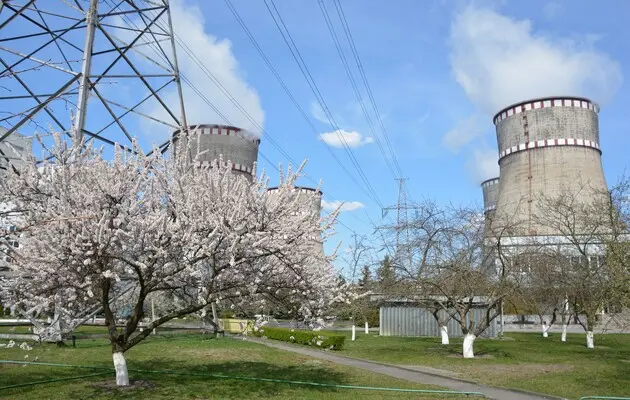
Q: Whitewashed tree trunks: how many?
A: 8